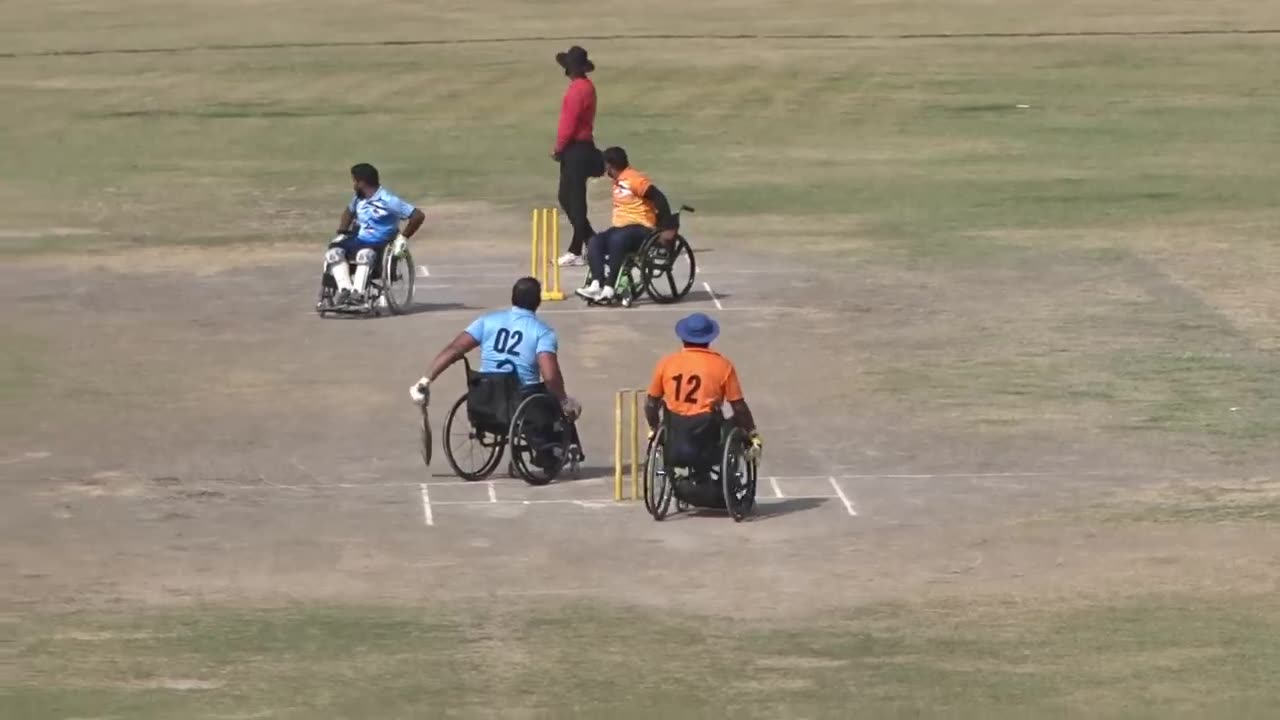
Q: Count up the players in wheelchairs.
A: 4